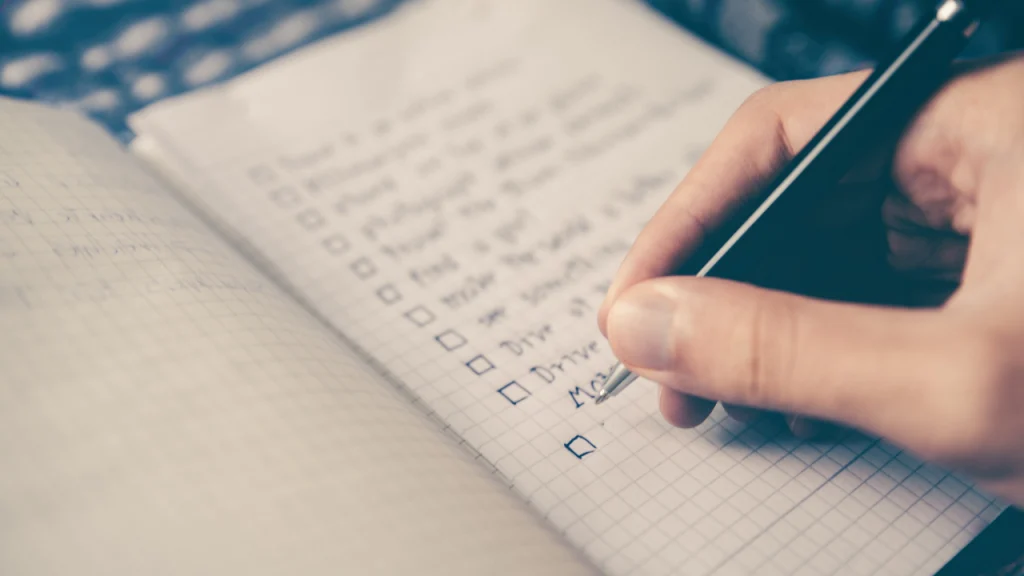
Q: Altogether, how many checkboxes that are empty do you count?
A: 11